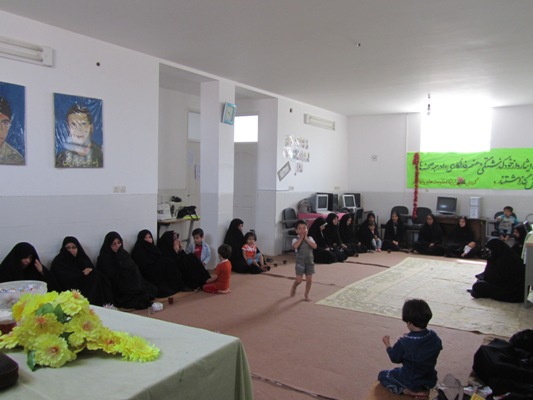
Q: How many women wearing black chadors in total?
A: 15